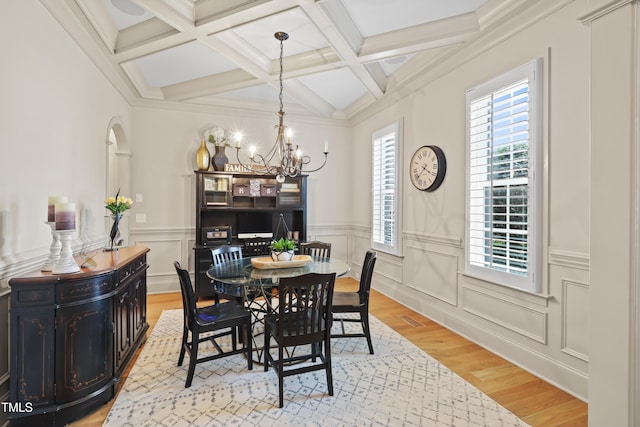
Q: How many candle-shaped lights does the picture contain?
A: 5